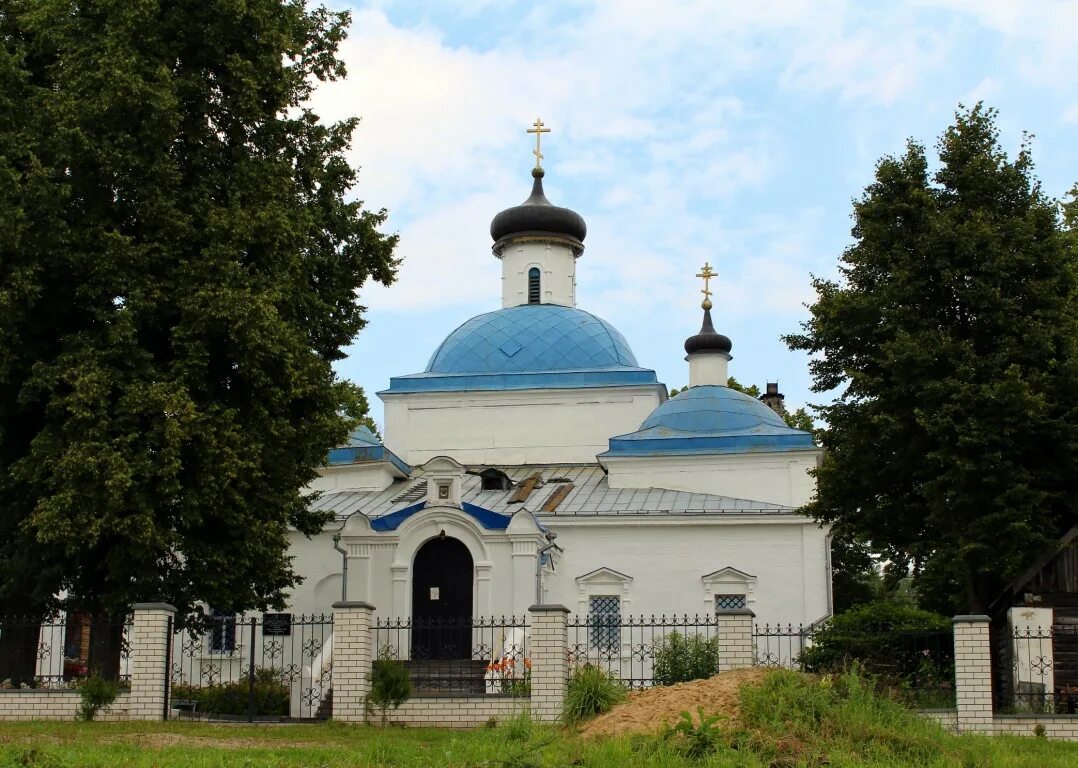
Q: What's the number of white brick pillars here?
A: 5